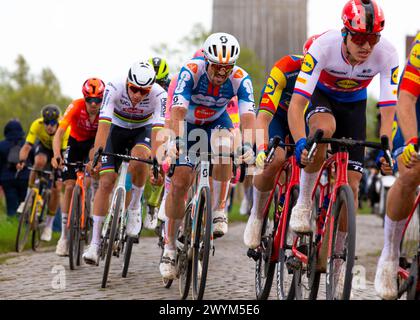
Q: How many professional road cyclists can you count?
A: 9